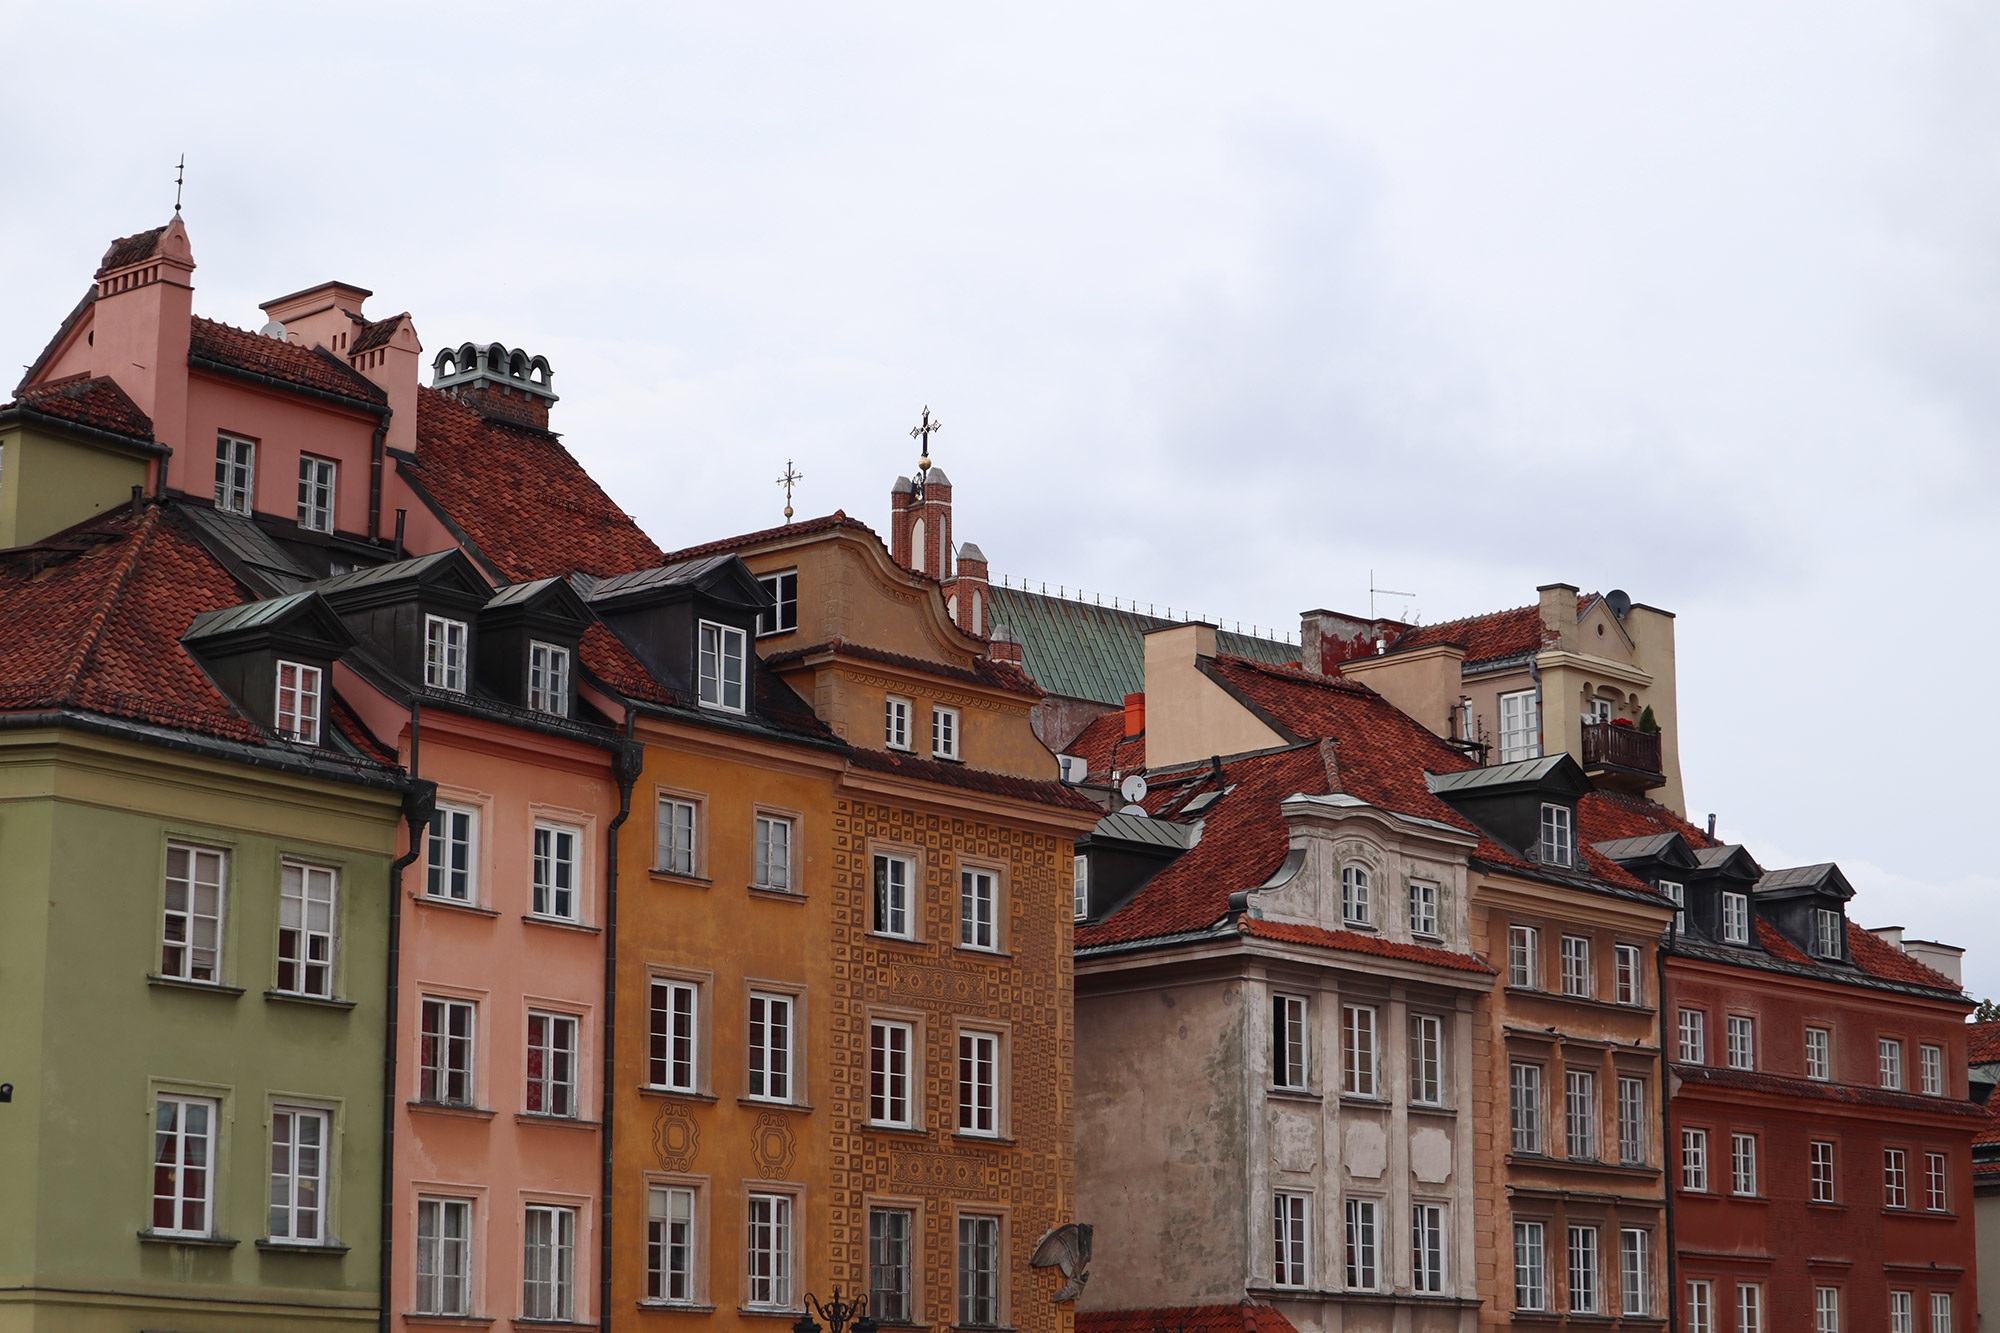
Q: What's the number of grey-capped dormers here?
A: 9